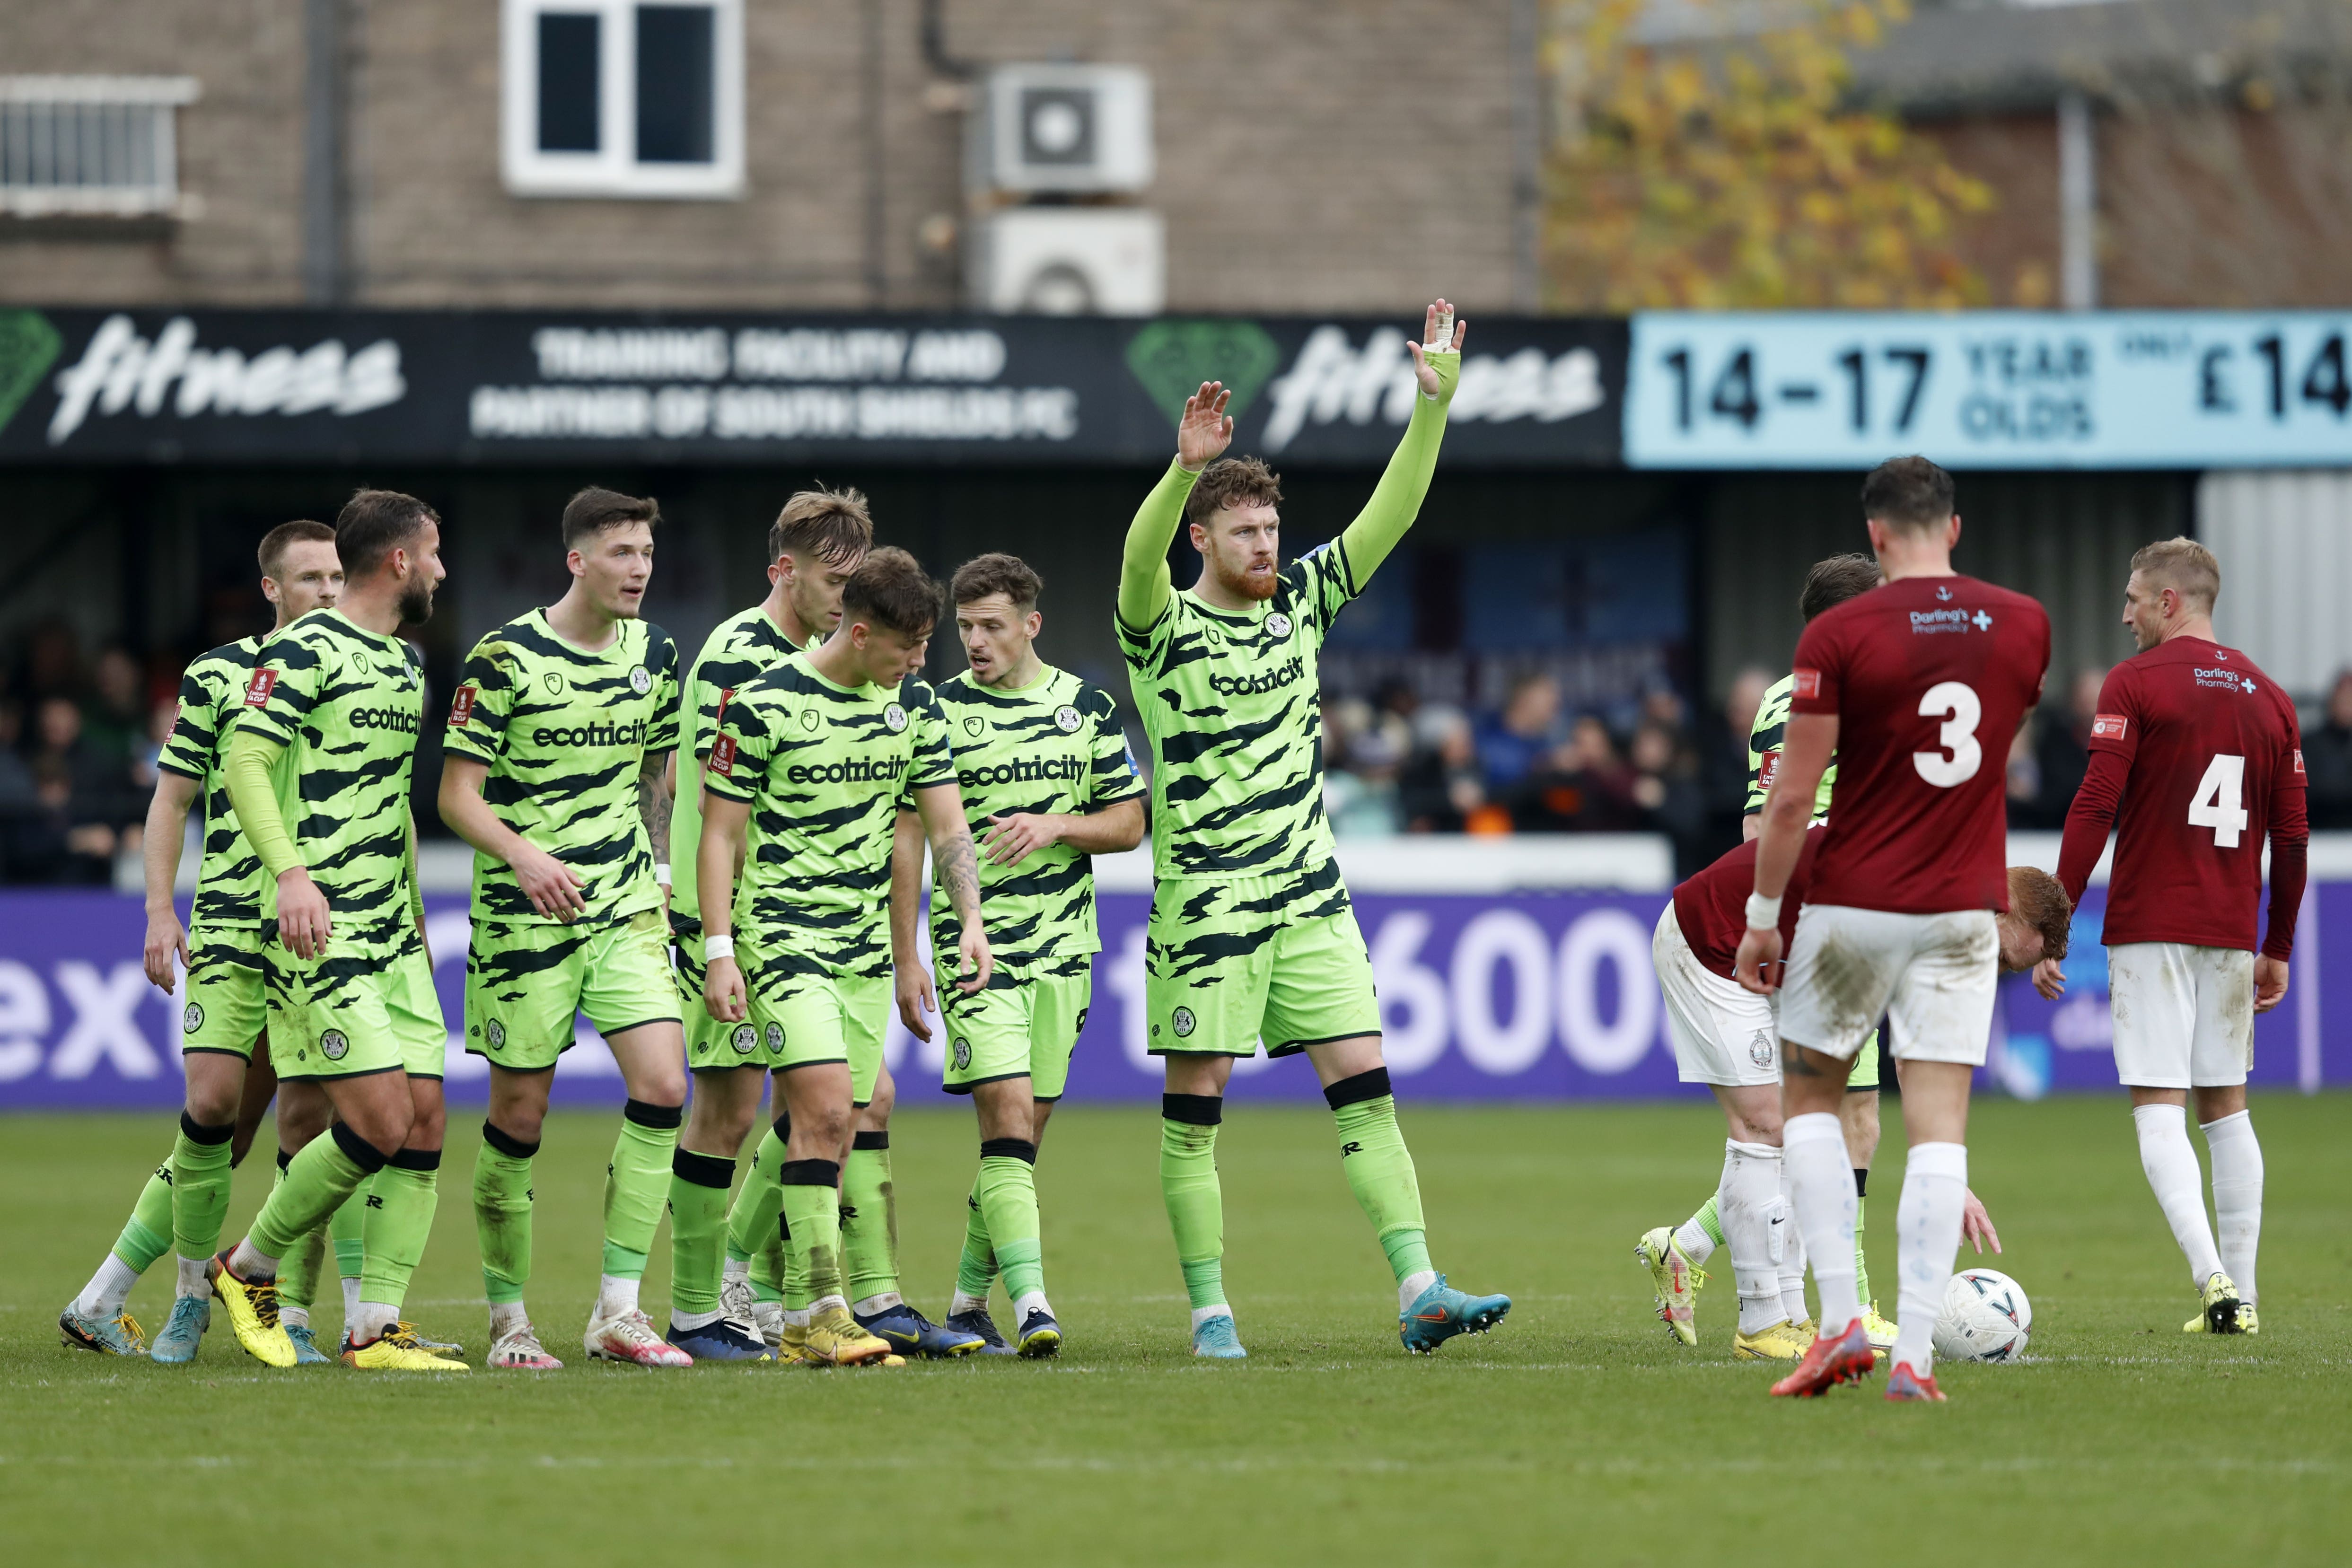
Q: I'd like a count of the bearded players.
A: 2